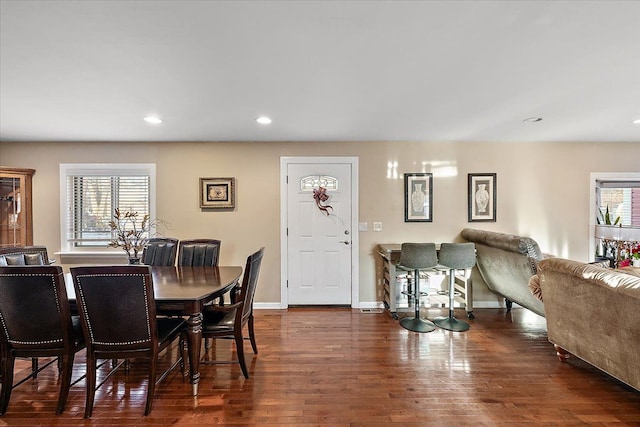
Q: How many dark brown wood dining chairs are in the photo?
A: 6